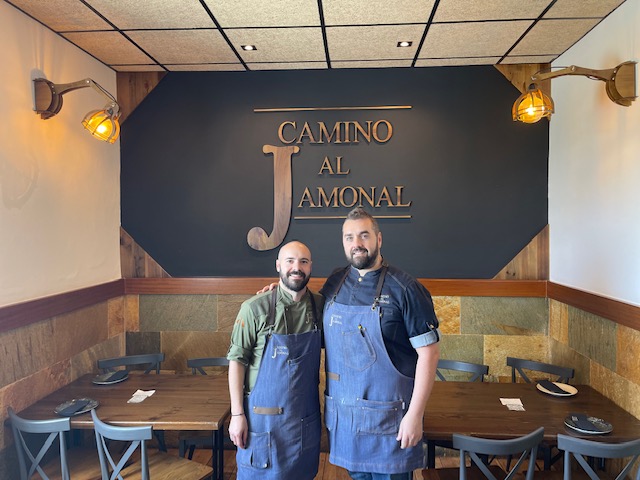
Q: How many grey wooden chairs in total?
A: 8